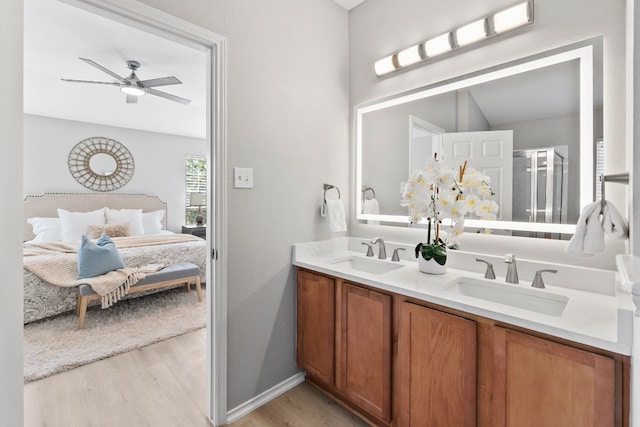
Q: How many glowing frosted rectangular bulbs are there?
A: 5